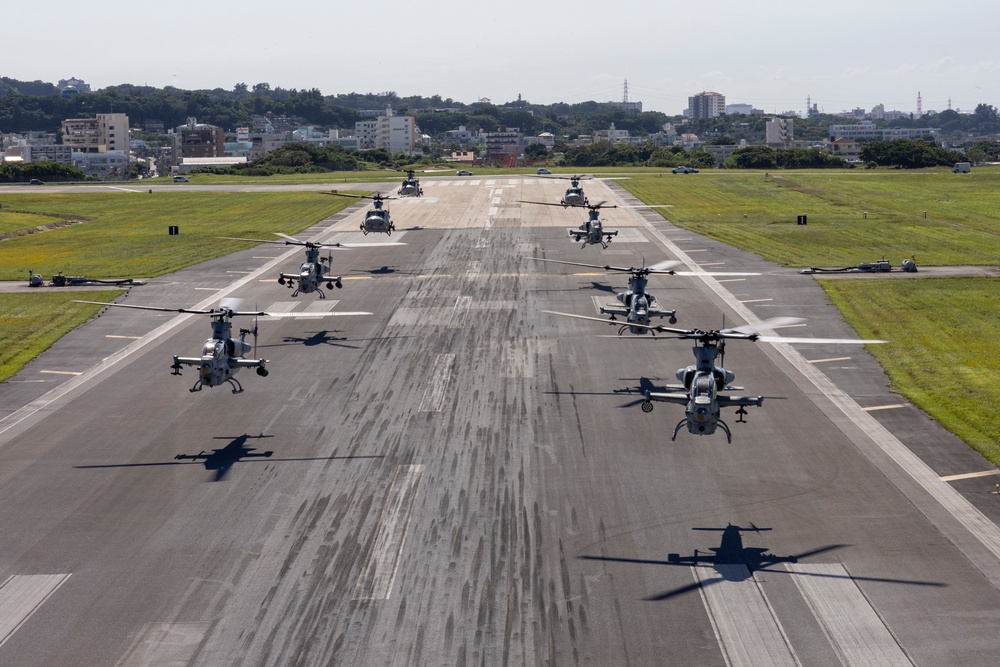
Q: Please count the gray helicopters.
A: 8